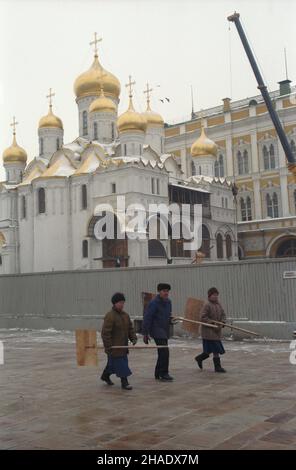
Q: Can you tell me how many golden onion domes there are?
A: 7